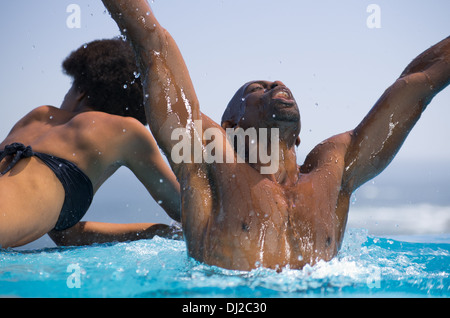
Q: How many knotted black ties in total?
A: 1